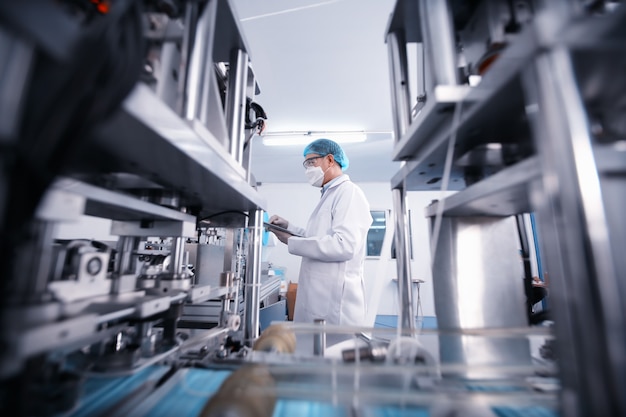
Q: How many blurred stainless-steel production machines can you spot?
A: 2